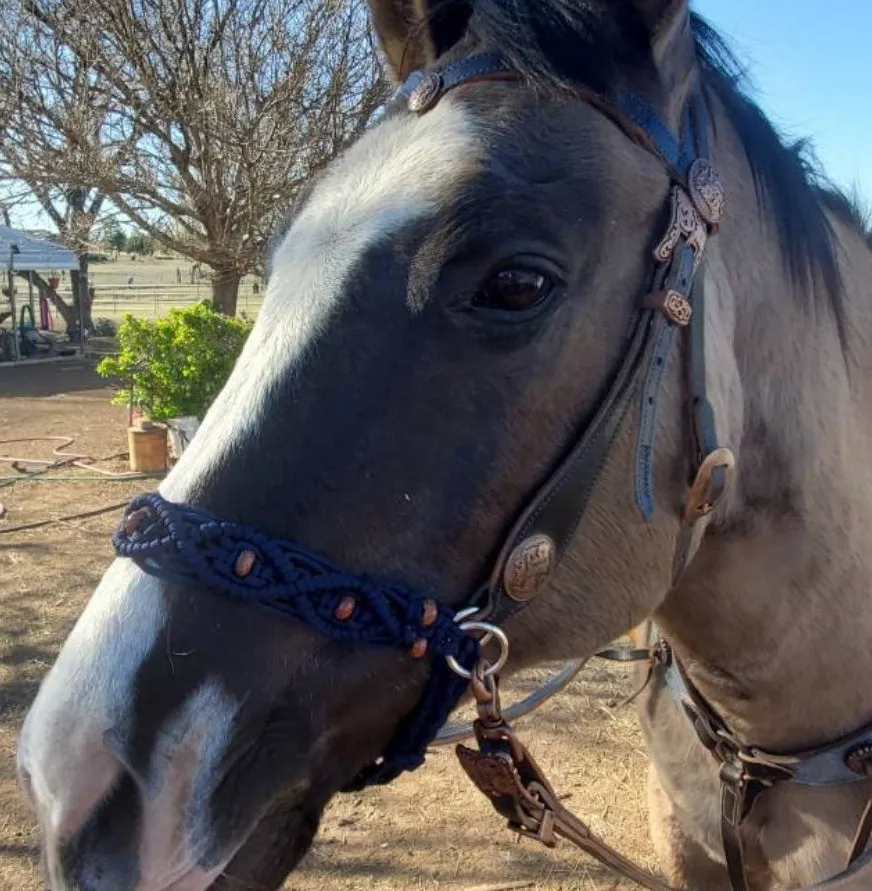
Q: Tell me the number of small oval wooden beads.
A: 5